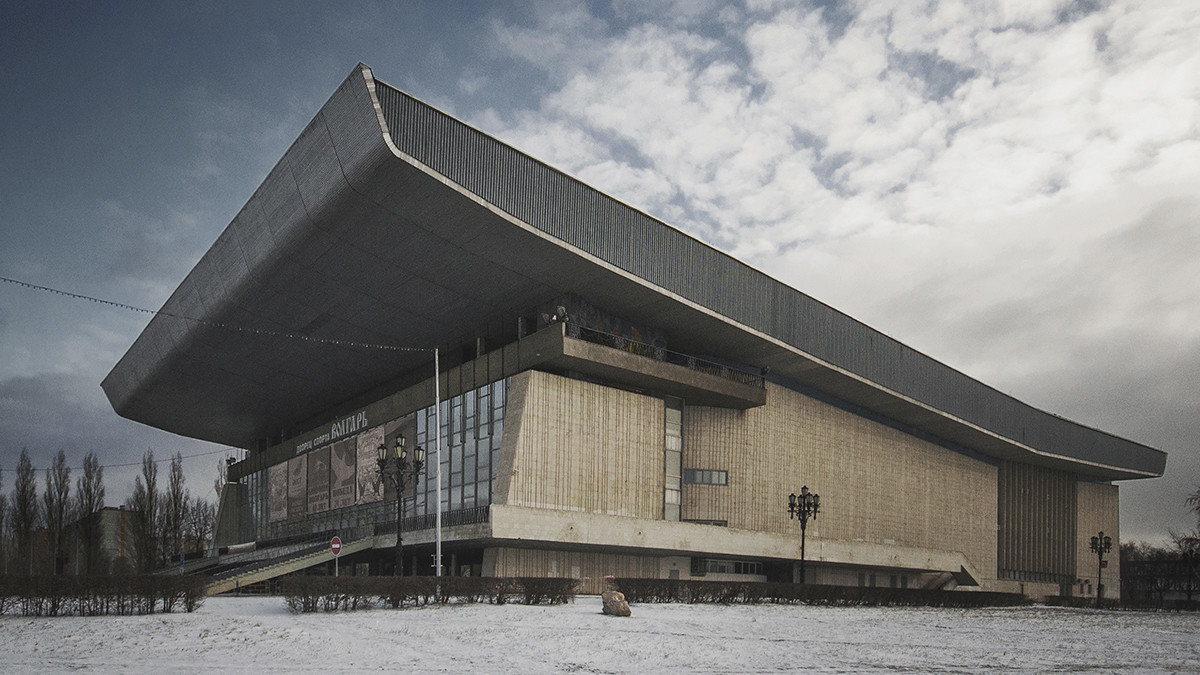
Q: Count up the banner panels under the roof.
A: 6